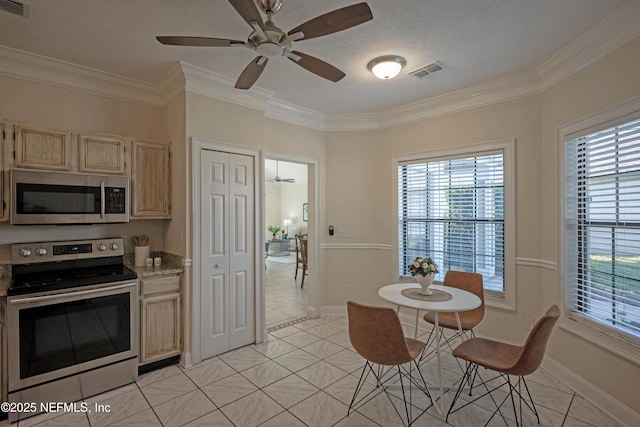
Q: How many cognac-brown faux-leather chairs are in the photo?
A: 3